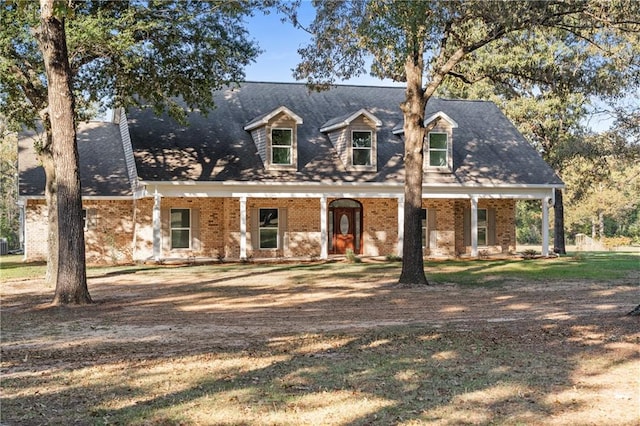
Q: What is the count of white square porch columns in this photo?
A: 6